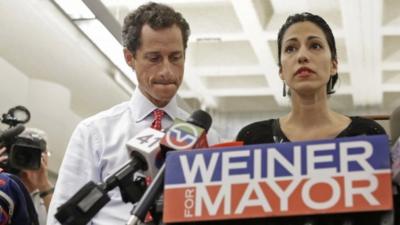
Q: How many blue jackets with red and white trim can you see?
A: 1